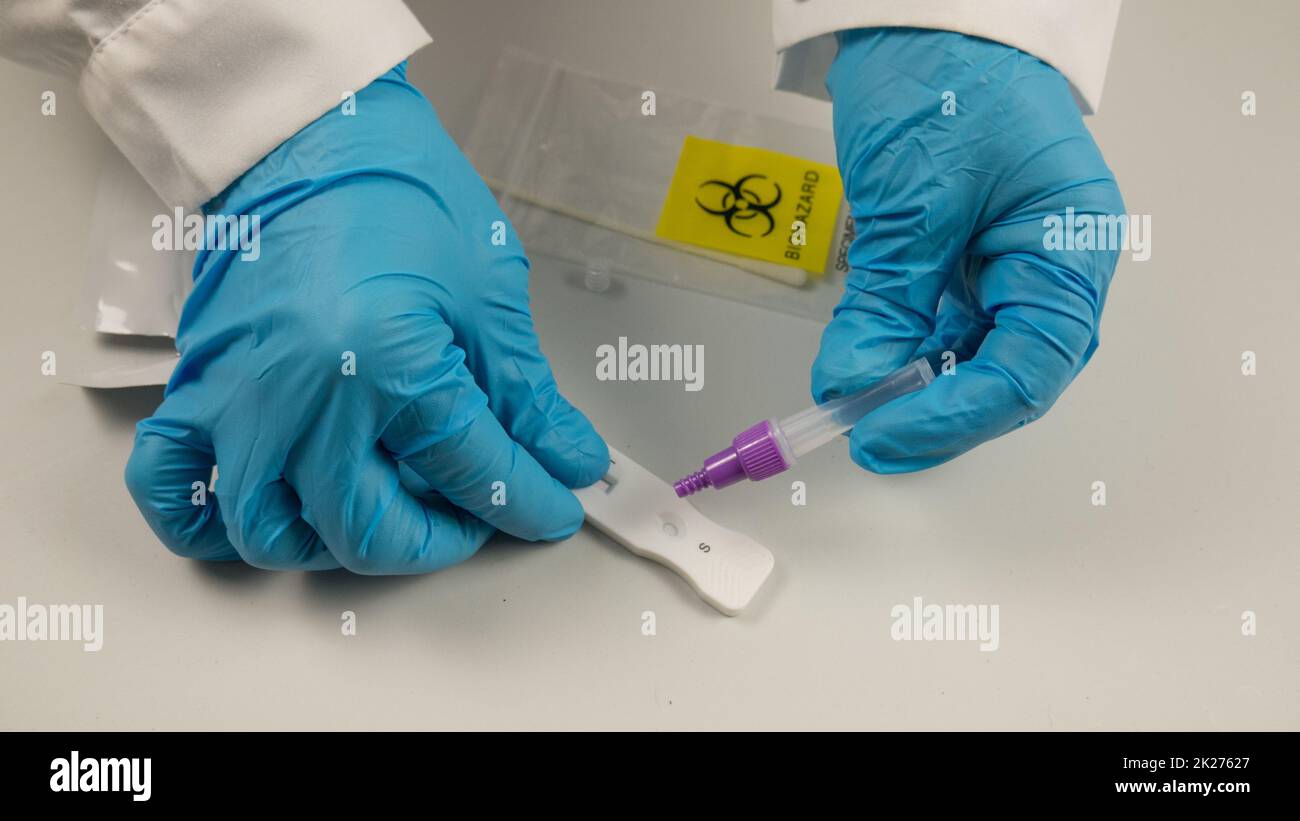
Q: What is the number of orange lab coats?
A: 0